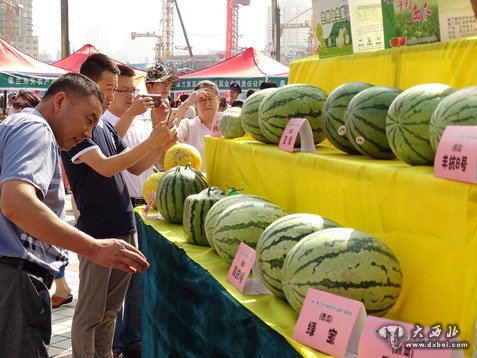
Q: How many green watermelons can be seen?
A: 13